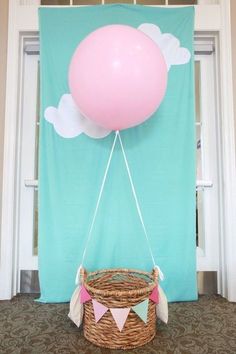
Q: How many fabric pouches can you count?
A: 2